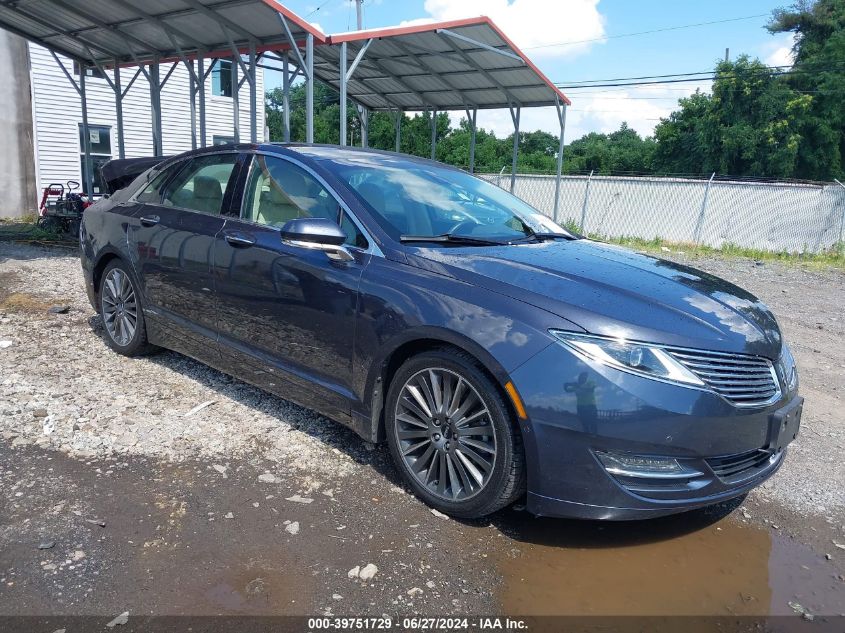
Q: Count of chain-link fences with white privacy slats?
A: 1